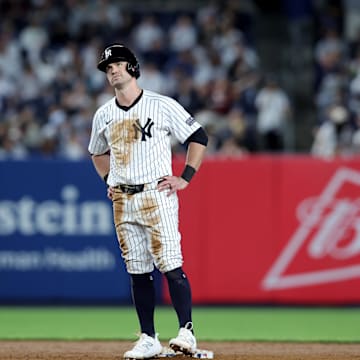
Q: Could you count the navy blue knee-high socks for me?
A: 2